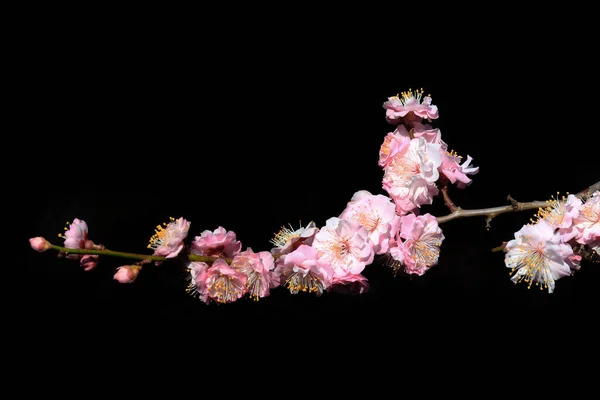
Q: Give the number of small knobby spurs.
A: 2